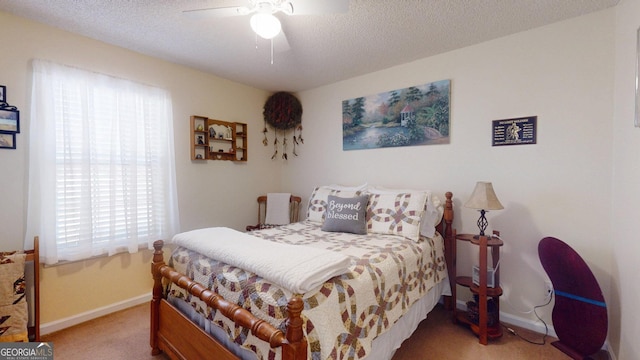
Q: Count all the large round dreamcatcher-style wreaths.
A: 1